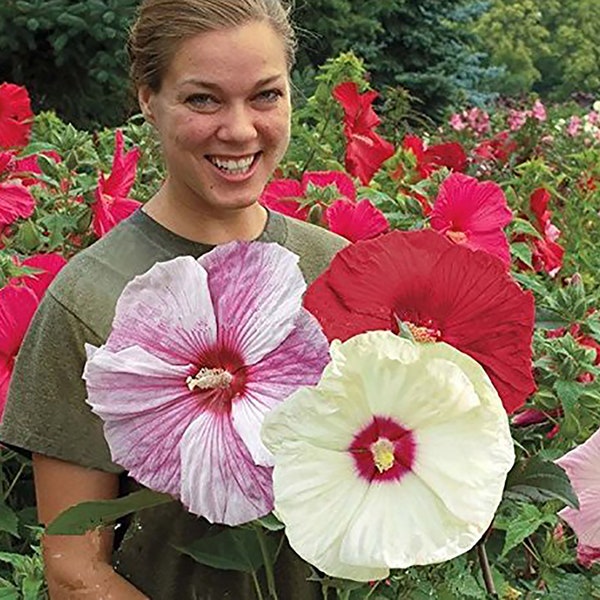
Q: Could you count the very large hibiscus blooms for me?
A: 3